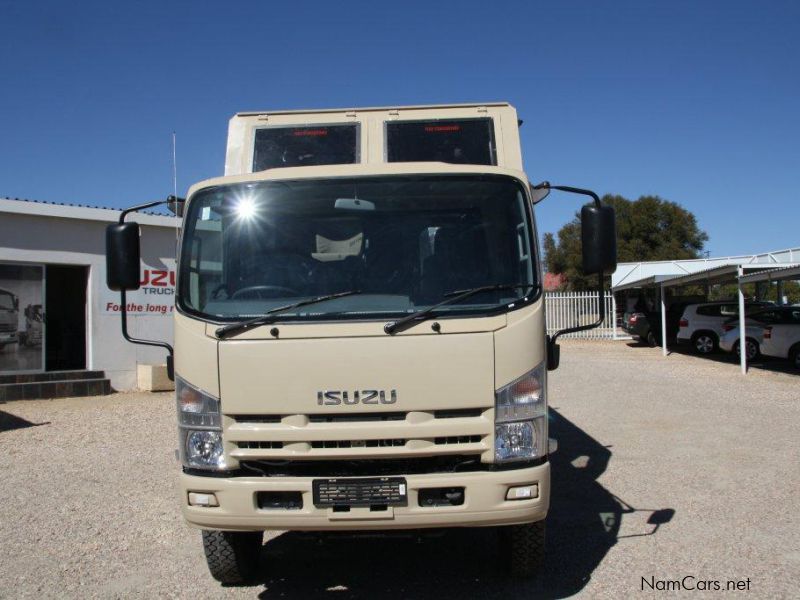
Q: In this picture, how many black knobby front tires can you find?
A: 2